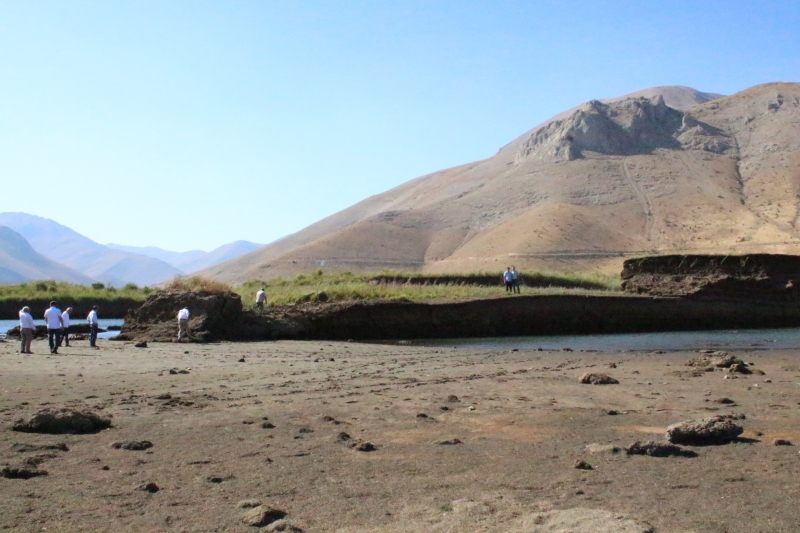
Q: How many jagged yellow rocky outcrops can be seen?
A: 0